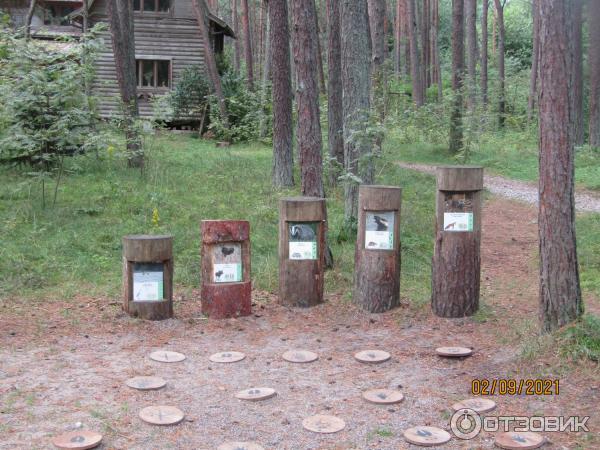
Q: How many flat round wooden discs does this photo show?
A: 15